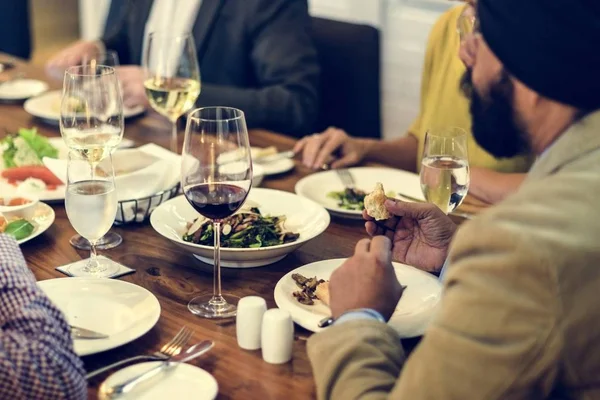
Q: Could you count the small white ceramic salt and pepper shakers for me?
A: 2